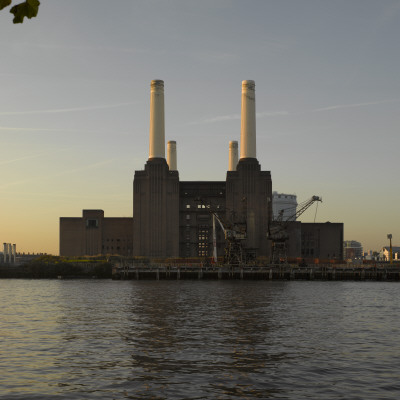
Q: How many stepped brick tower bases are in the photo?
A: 2